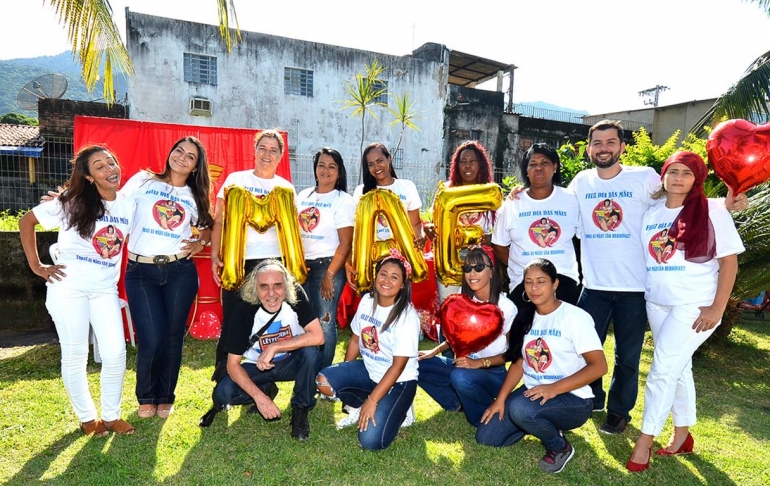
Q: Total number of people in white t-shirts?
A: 12